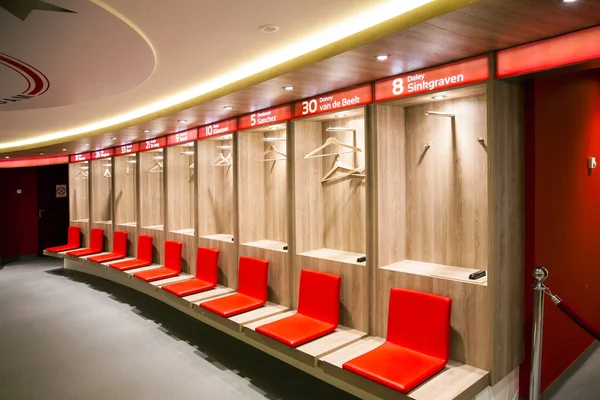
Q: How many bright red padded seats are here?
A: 9